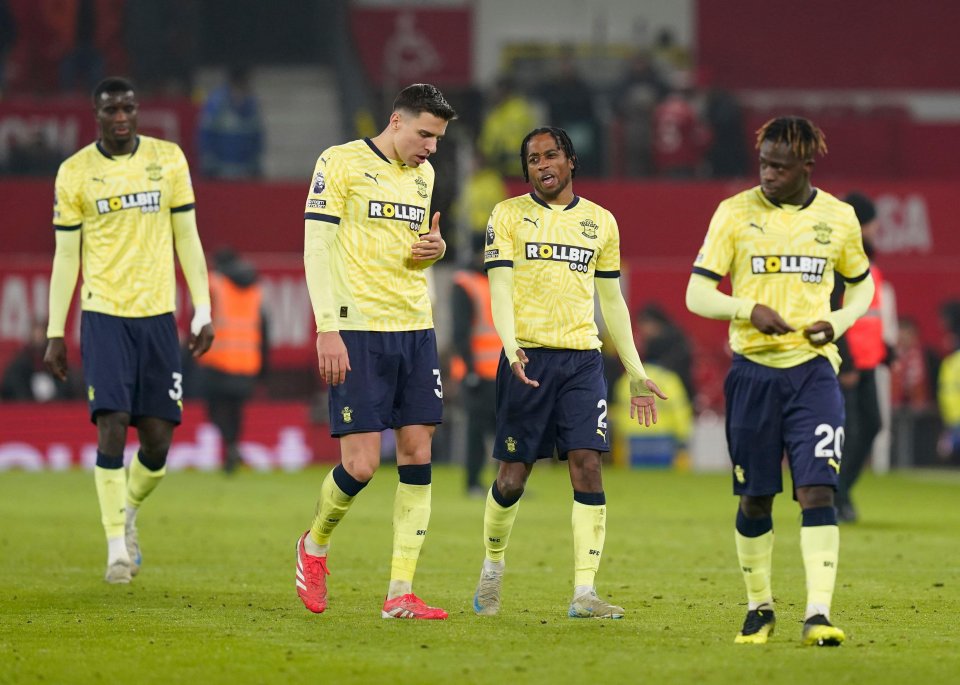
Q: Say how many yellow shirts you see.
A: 4